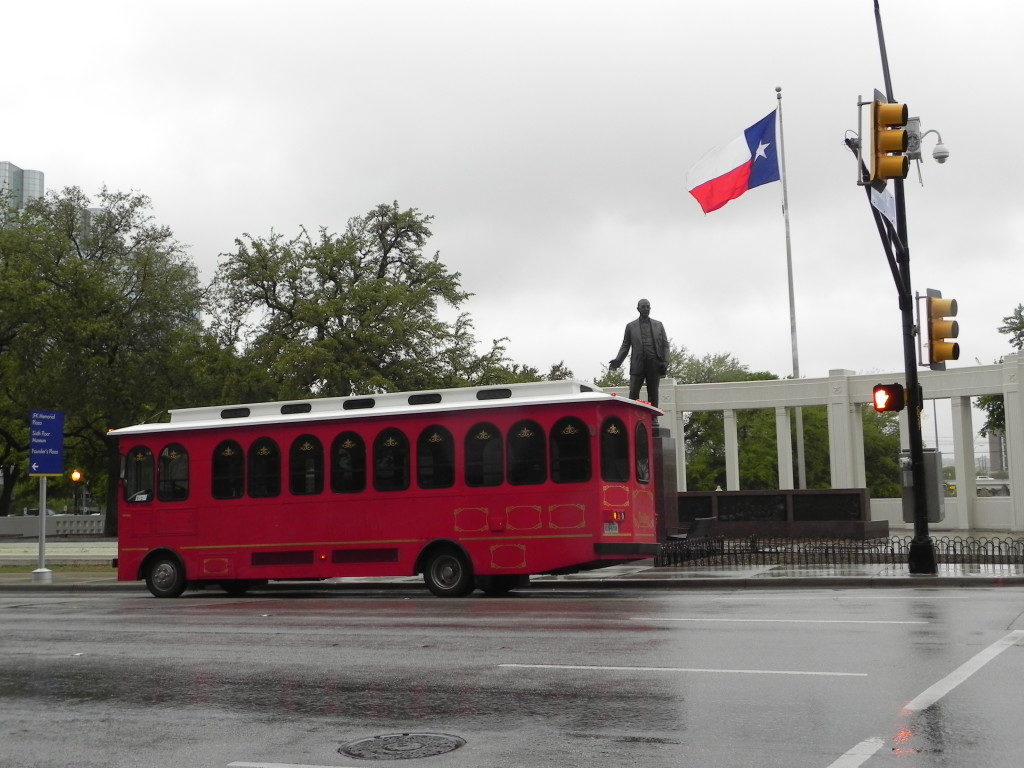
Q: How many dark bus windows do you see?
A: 13